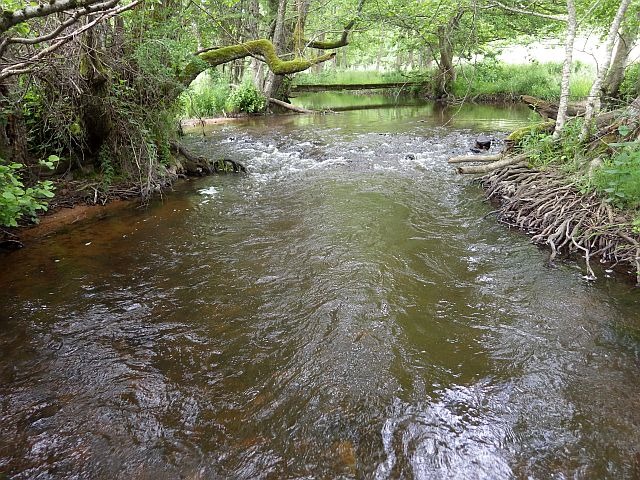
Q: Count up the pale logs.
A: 2